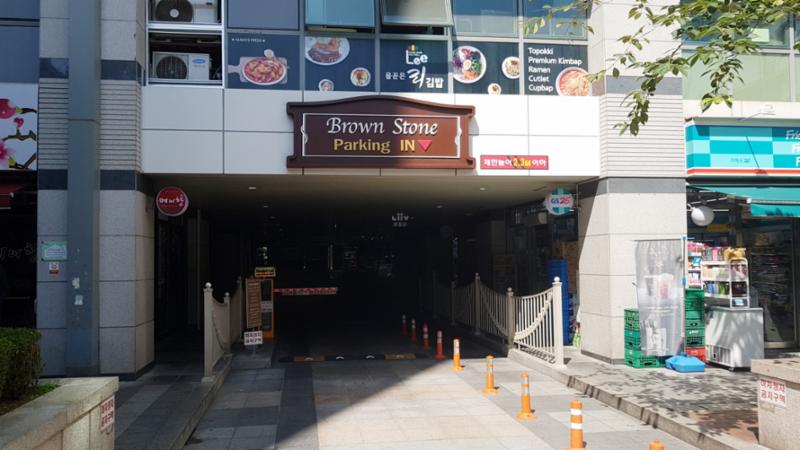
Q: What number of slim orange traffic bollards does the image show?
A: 9